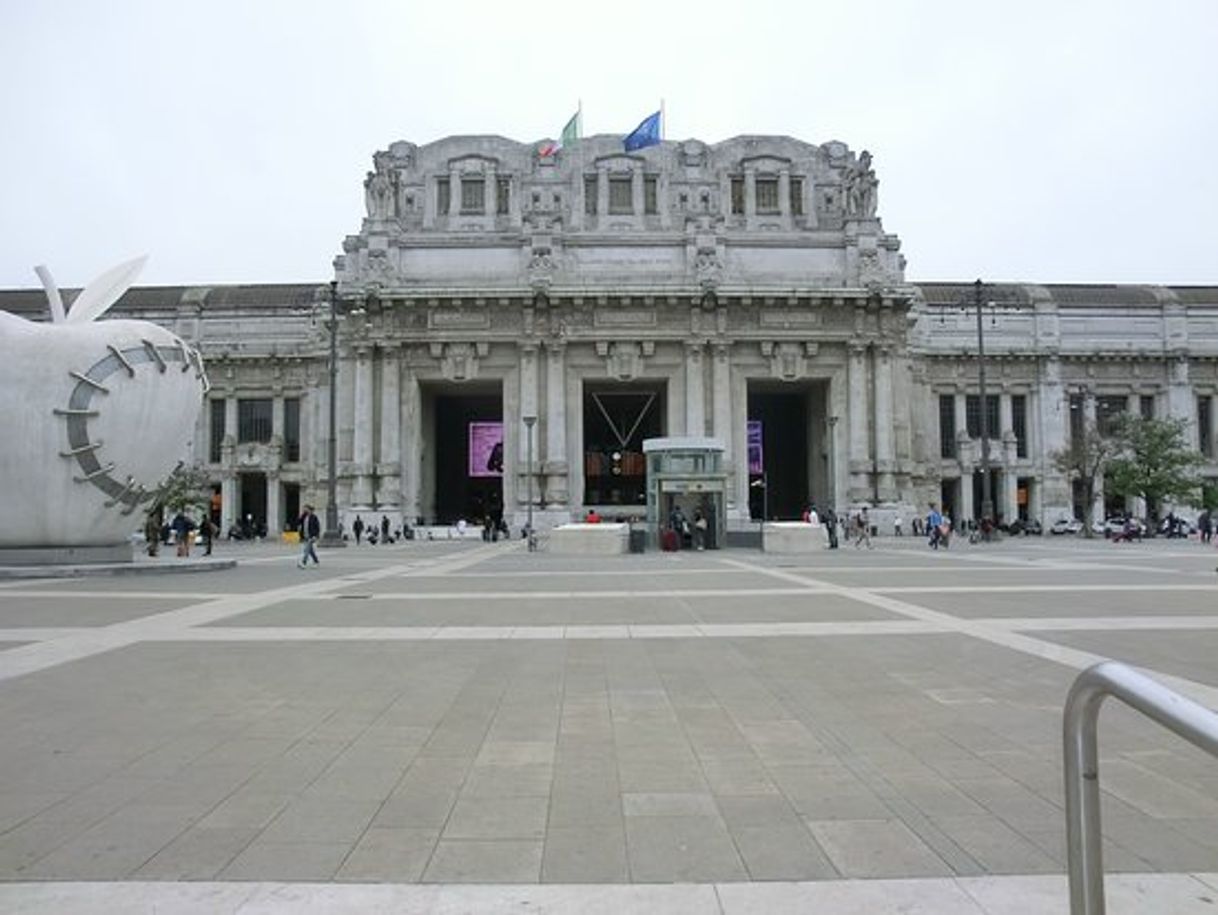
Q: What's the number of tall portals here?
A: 3